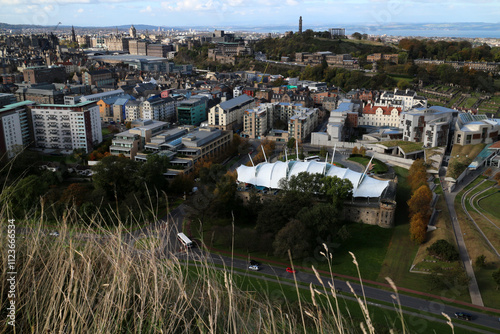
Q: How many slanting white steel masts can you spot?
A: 7